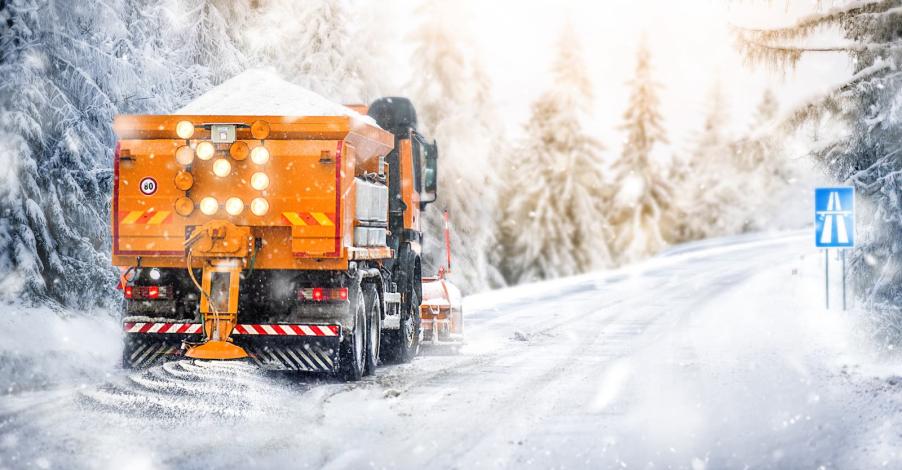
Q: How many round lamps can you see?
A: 13